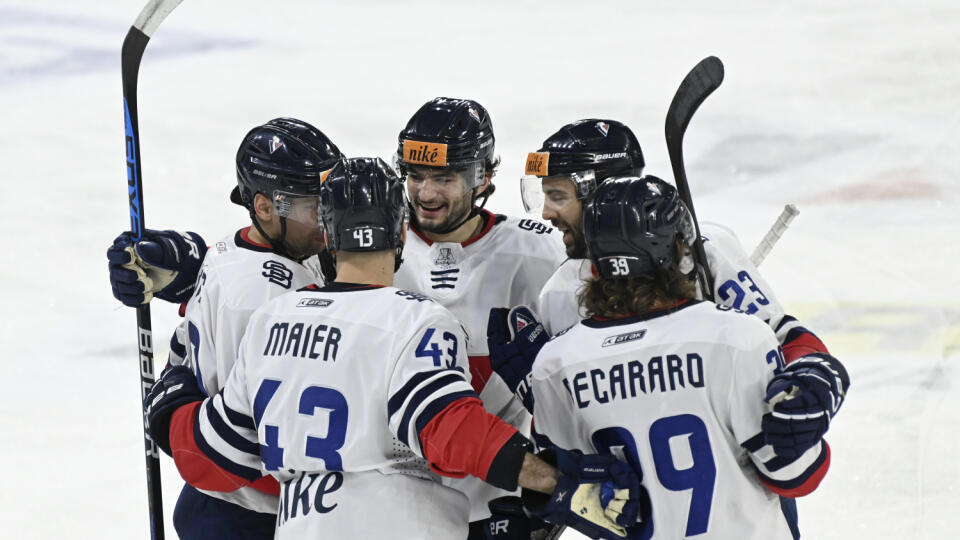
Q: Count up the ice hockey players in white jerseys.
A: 5